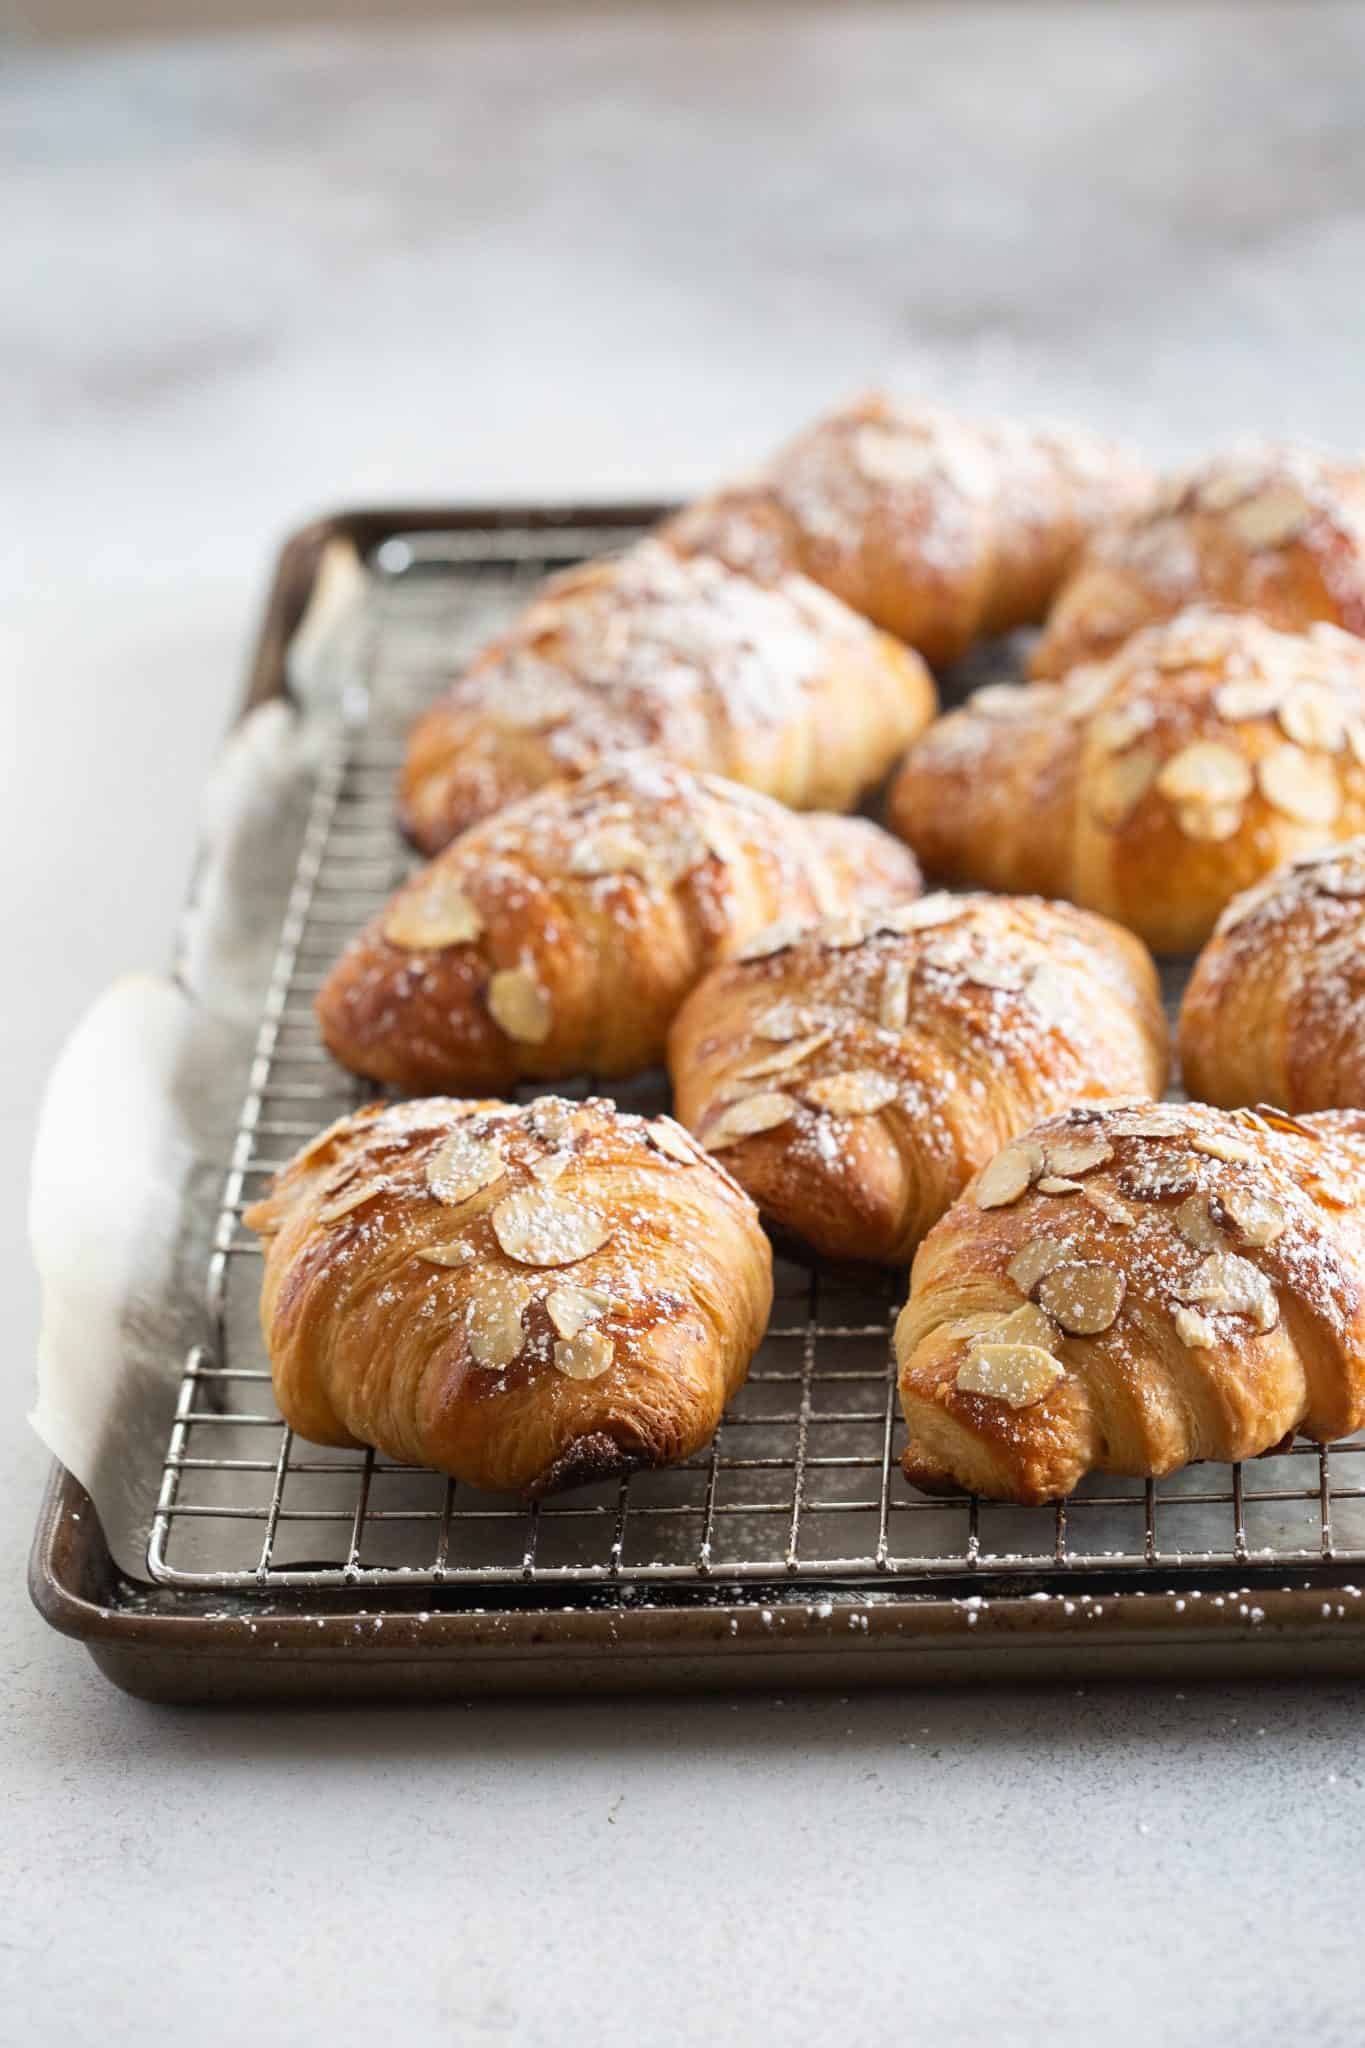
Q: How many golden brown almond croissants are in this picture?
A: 9